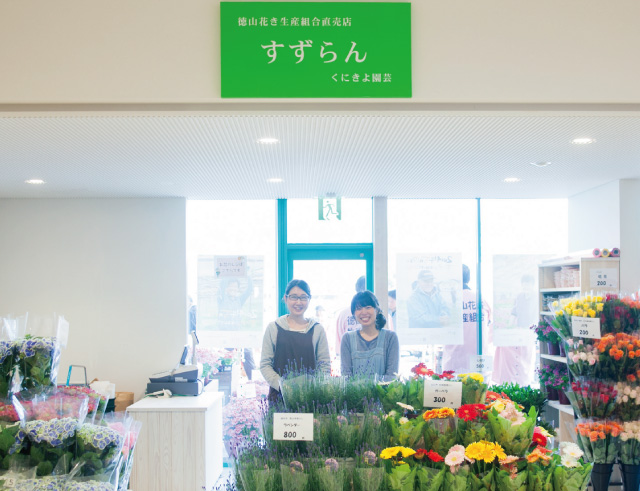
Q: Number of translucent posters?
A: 3